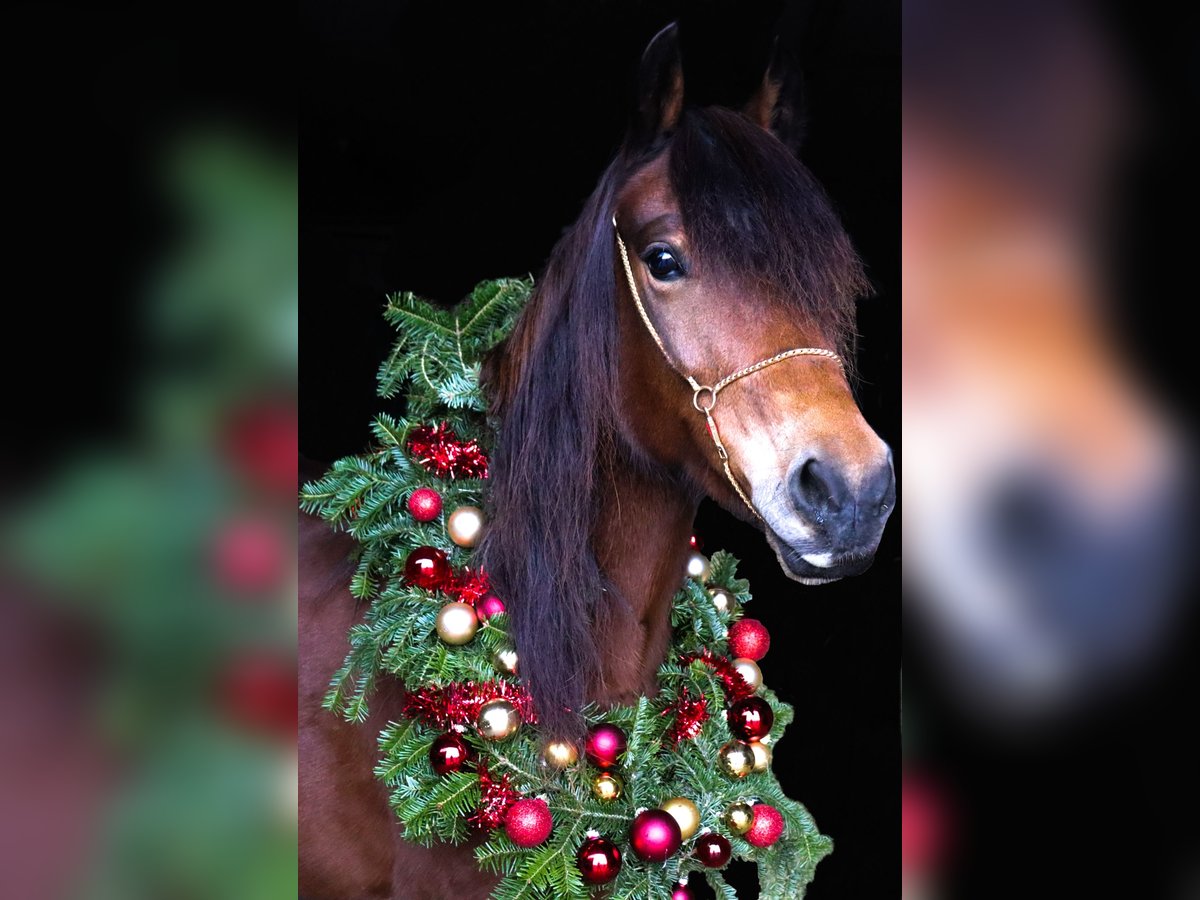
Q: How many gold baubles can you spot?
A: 13